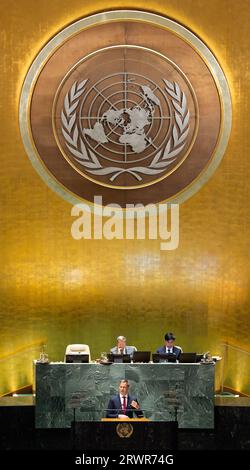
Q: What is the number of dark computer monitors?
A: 5